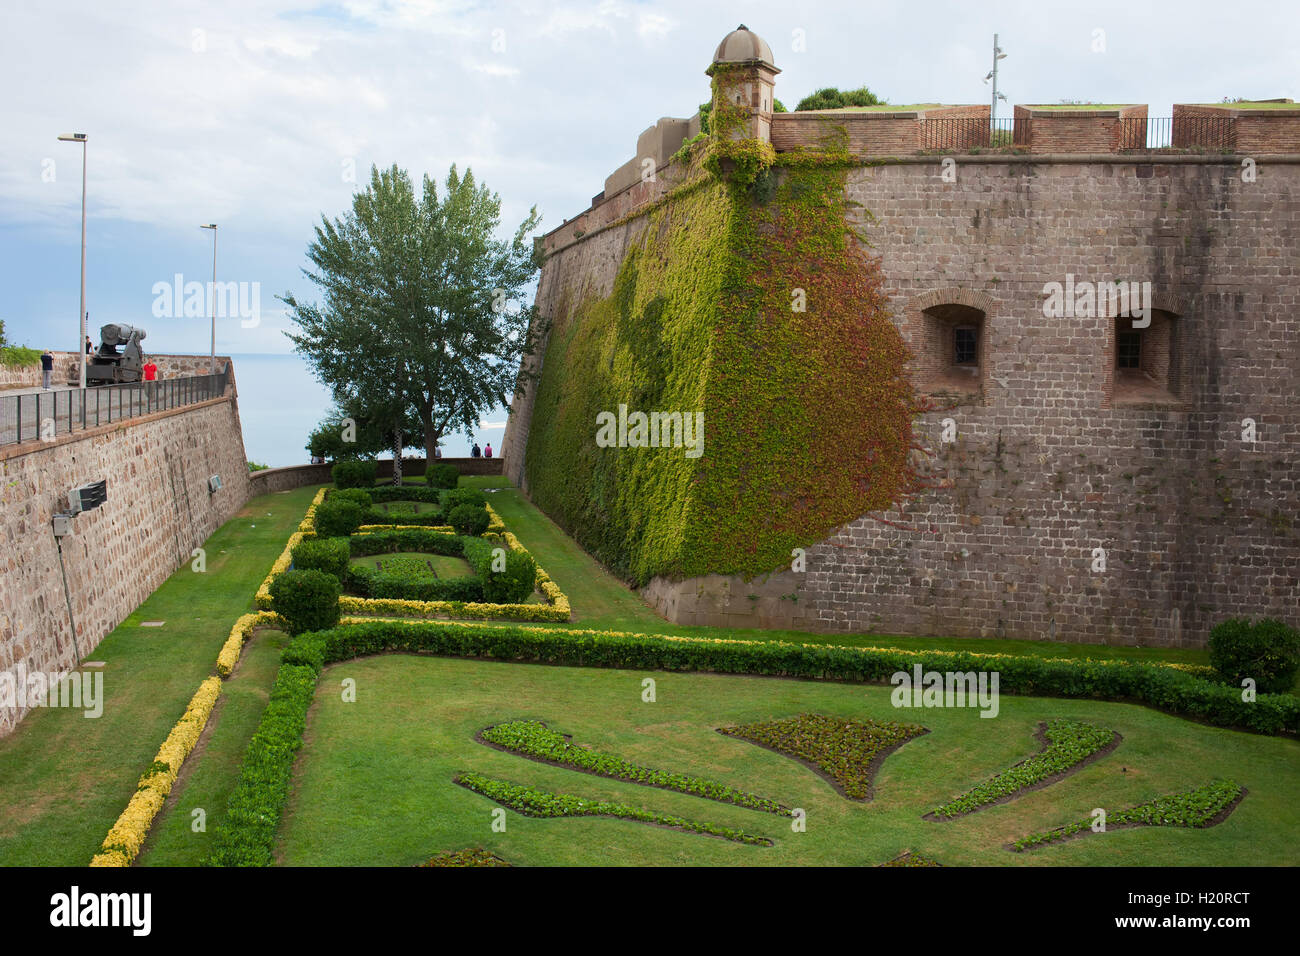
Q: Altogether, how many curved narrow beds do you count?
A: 4